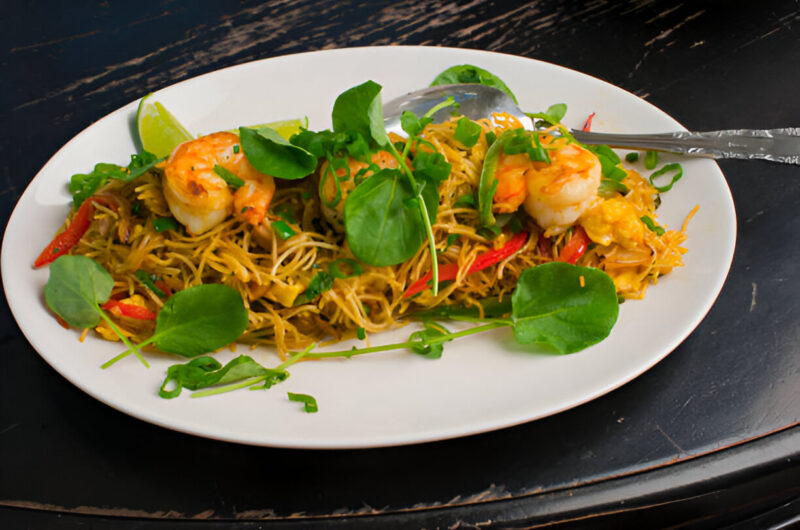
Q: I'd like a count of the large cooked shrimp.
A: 3